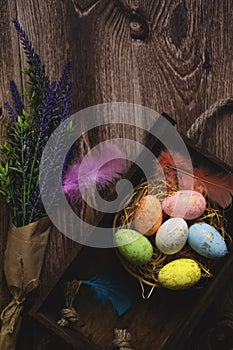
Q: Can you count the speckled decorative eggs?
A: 6